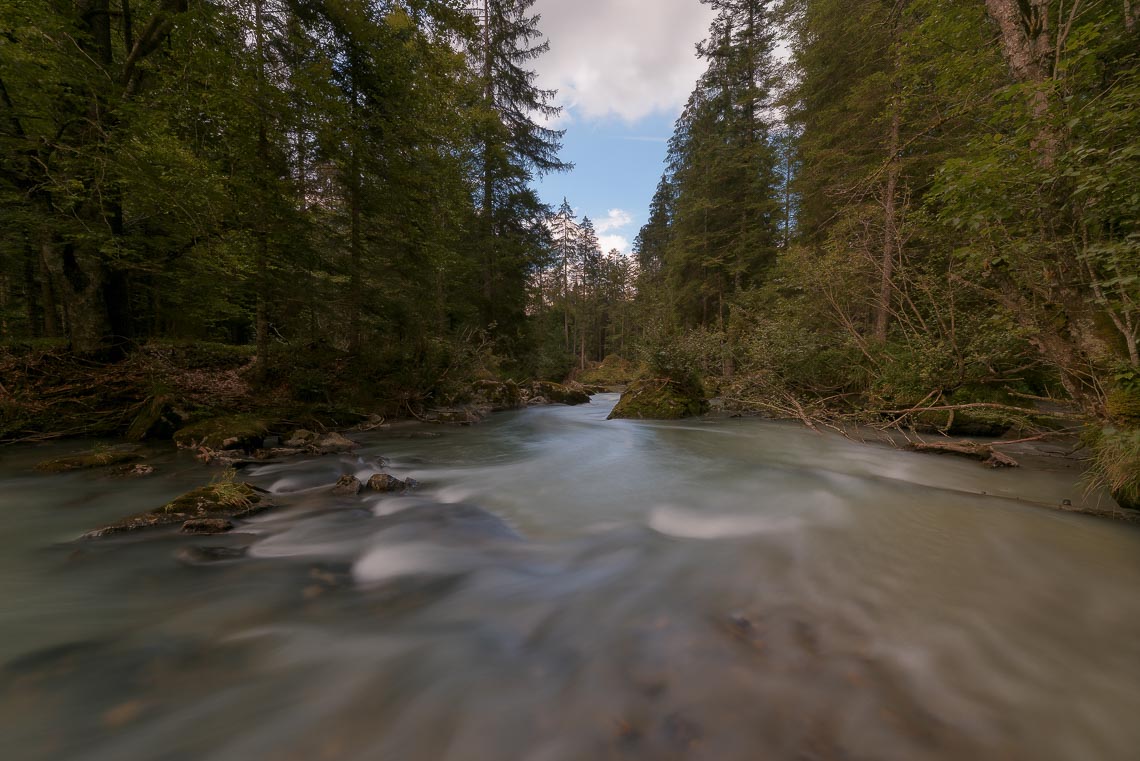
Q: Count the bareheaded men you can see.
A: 0